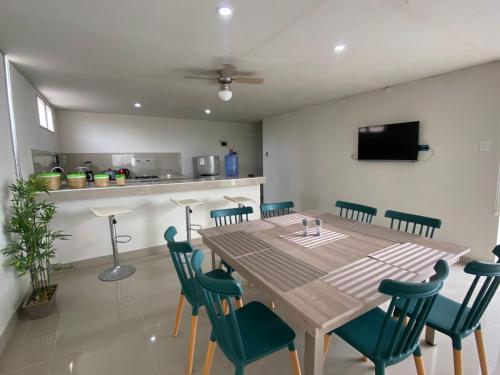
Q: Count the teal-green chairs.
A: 8